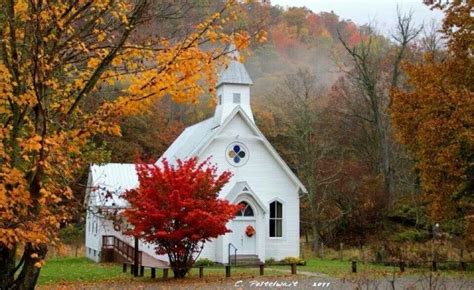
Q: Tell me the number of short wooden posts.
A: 13